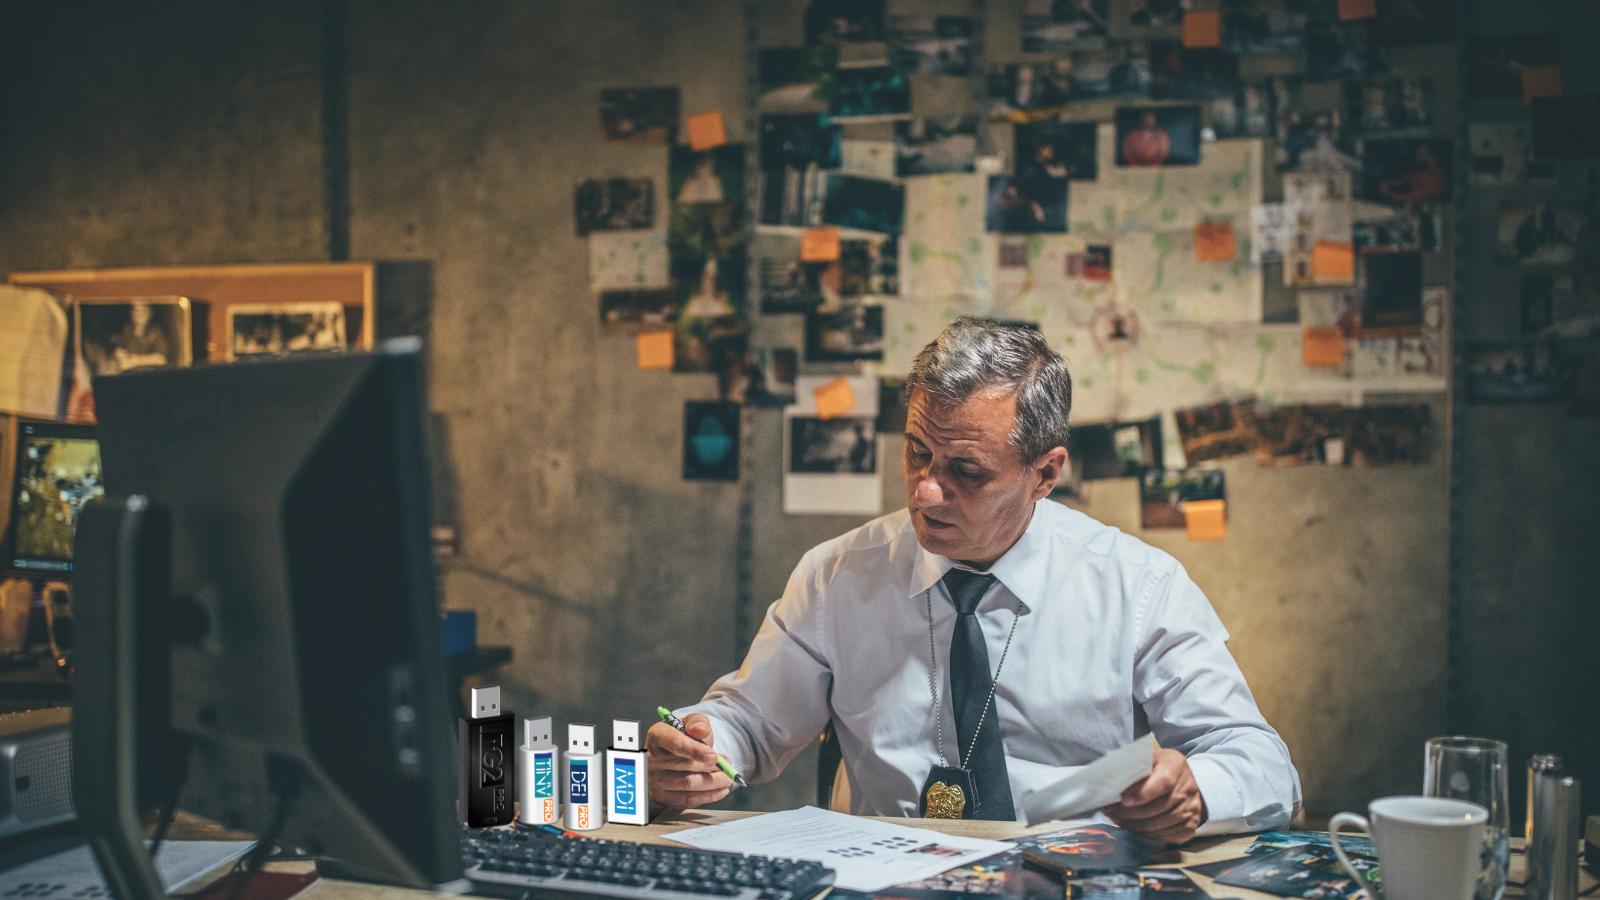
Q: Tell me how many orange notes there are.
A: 11